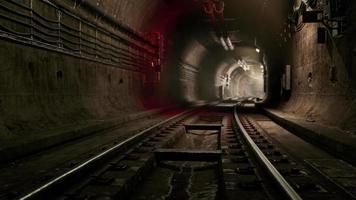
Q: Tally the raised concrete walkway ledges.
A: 2